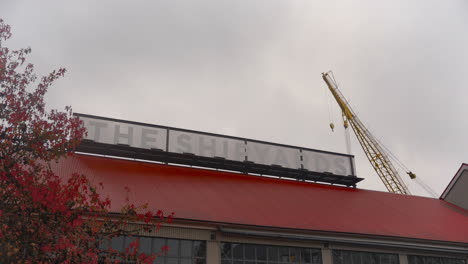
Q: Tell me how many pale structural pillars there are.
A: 3